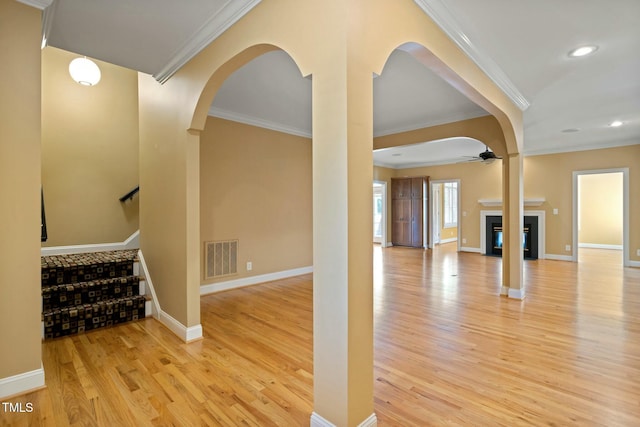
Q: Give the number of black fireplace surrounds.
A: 1